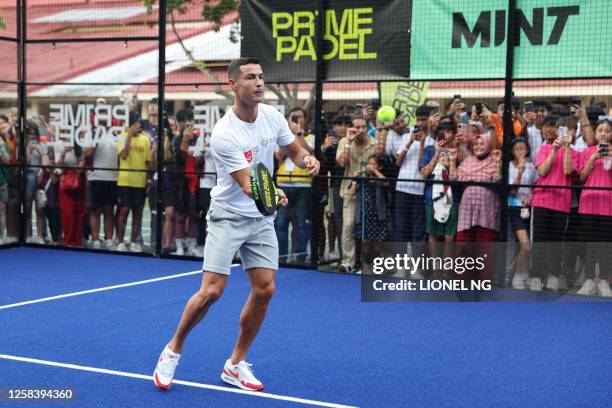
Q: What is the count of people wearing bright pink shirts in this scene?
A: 2